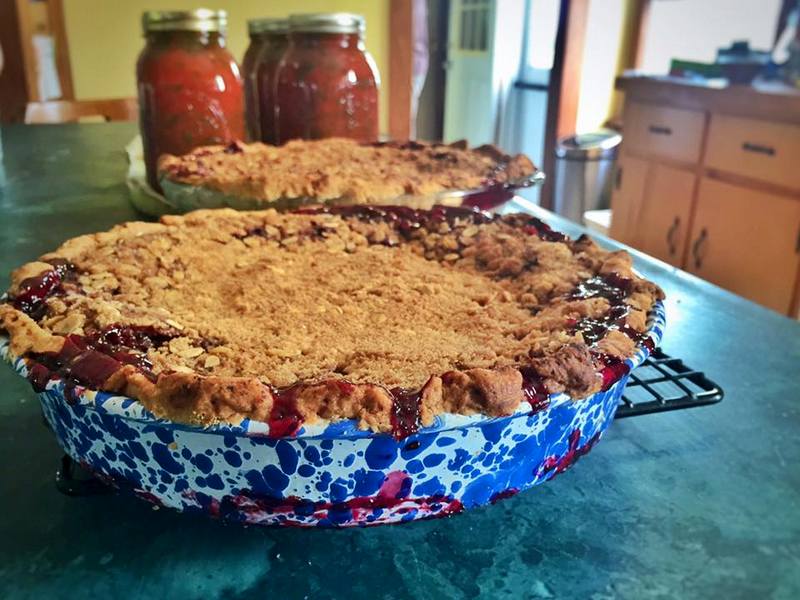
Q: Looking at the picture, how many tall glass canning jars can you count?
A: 3